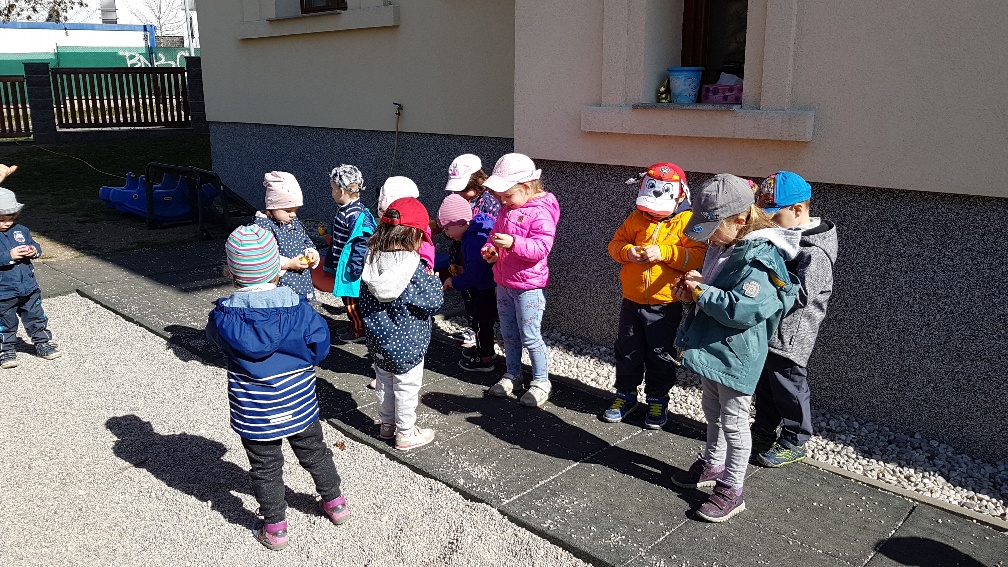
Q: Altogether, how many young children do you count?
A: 12